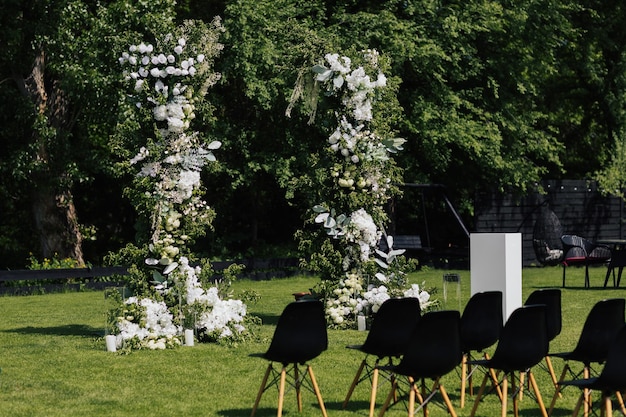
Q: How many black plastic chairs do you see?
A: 8